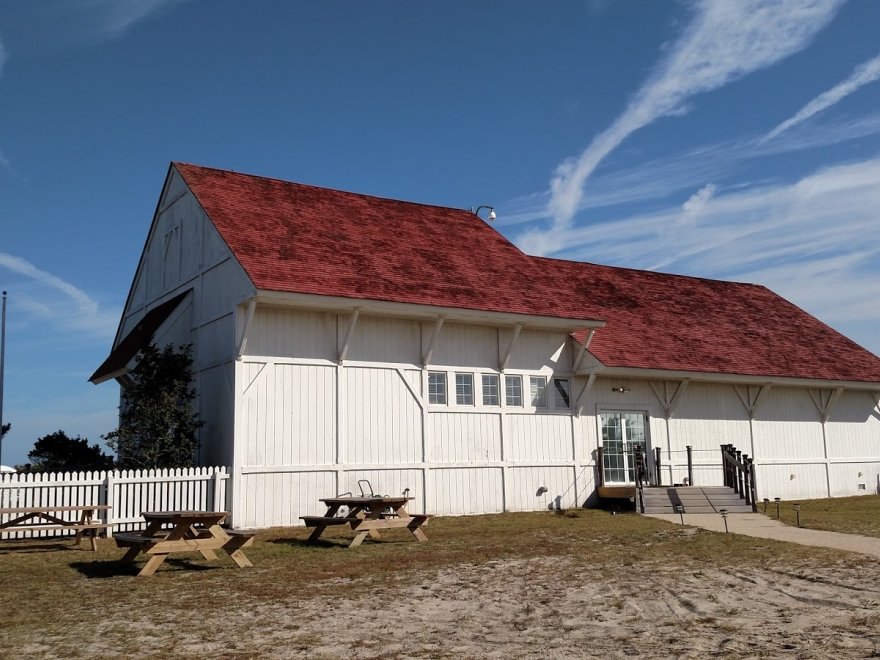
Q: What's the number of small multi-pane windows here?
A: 6